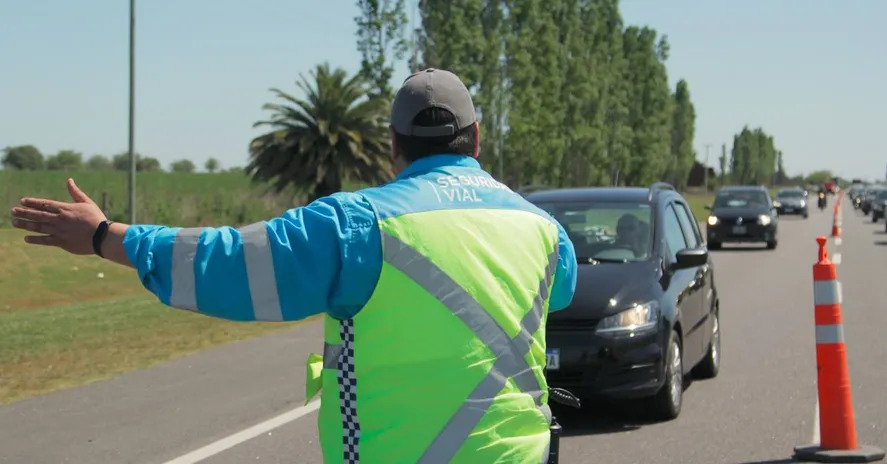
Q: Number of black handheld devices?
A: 1